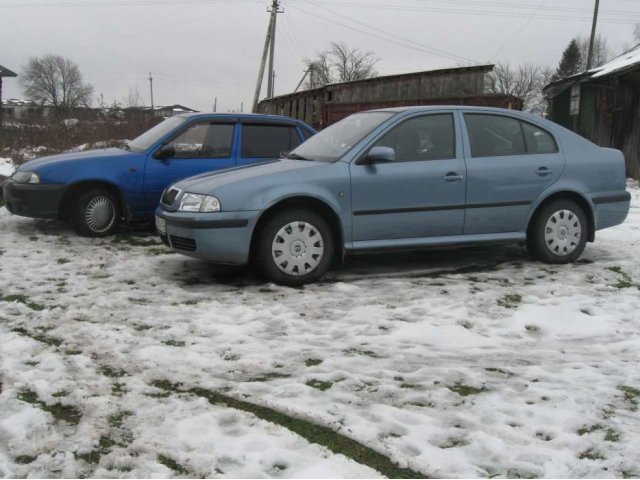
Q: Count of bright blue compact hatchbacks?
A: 1